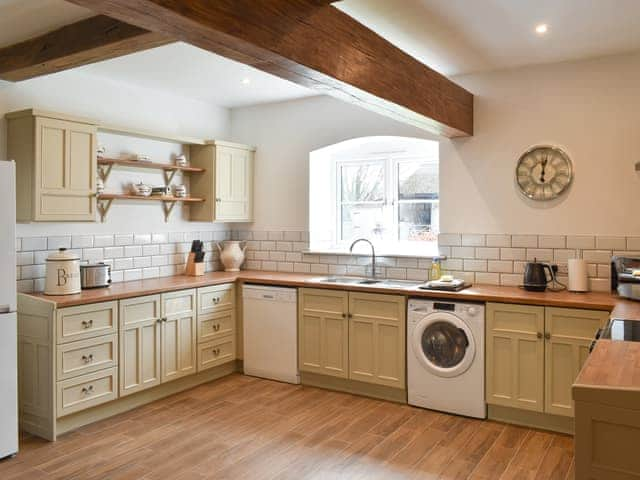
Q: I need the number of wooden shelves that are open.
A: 2